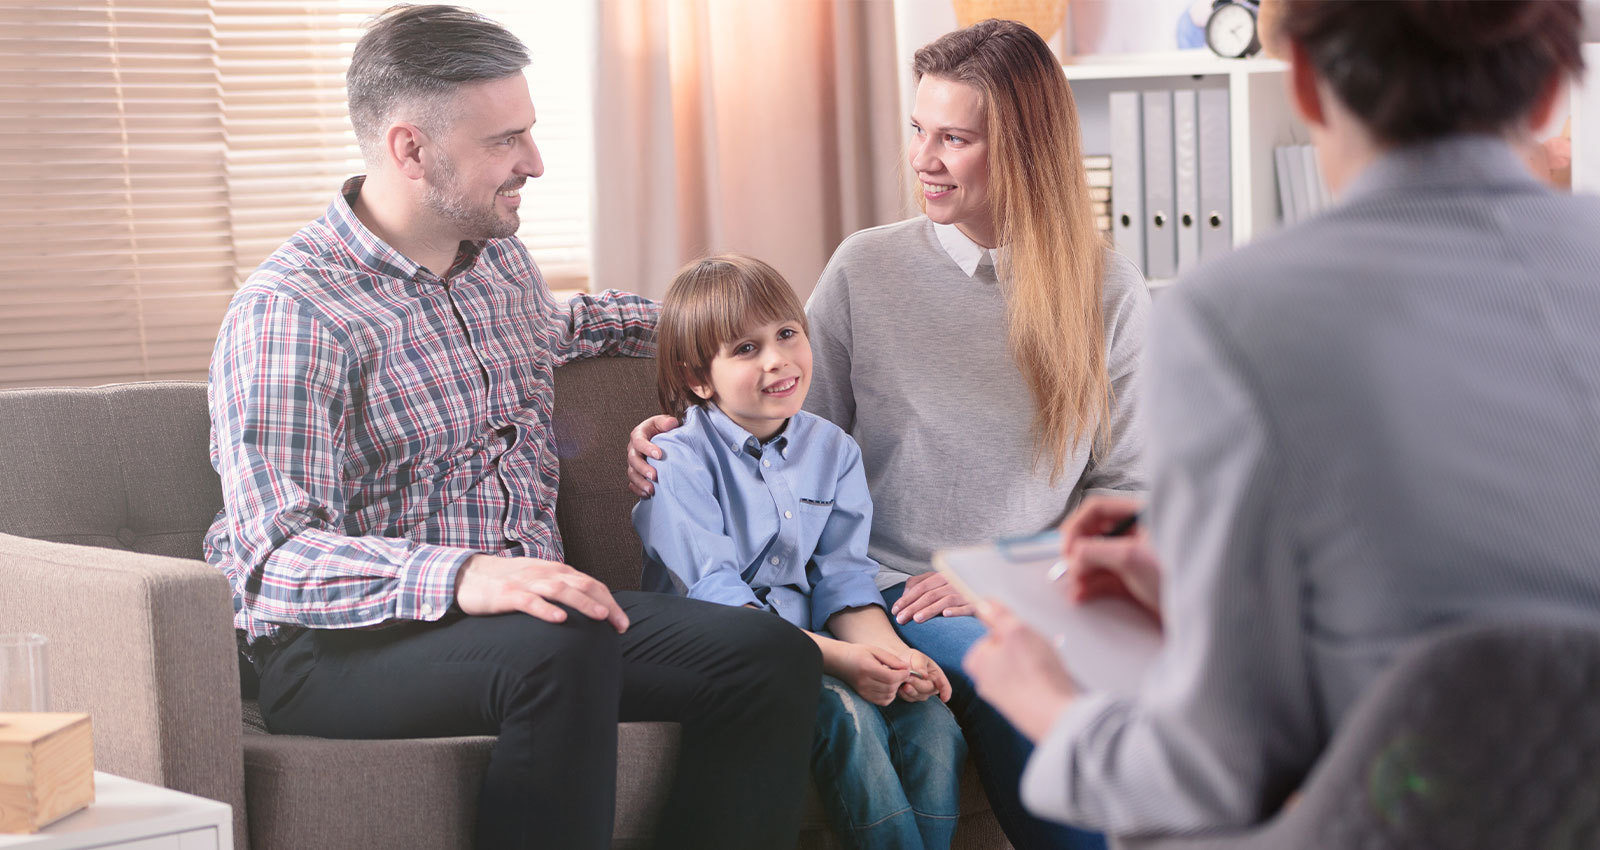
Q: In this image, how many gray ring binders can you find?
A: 4